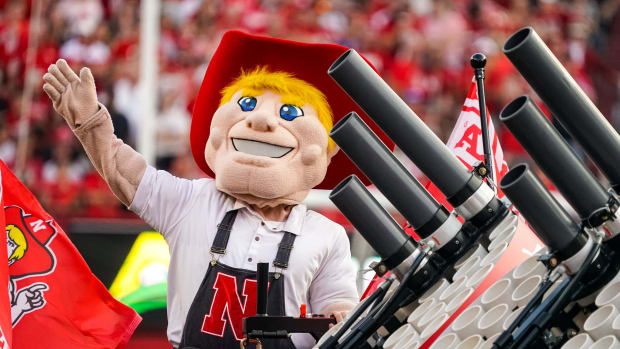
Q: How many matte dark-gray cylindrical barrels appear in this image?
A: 6